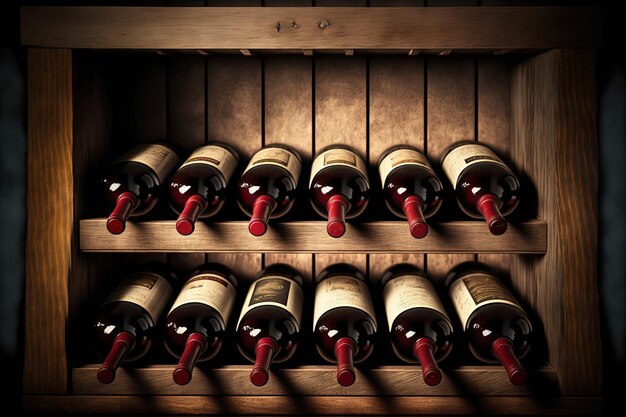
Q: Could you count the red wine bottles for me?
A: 12